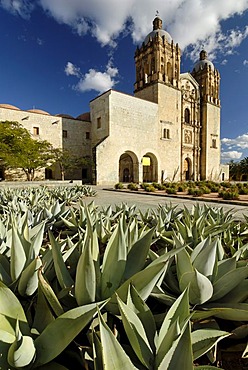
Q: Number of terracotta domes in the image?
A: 4